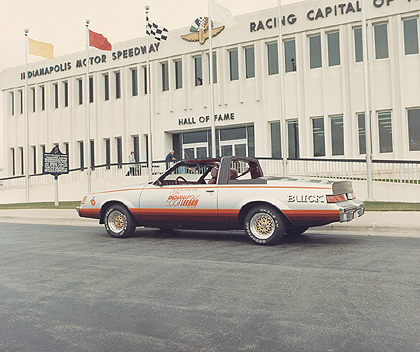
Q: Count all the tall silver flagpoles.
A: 6